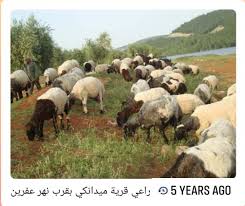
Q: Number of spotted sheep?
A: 1